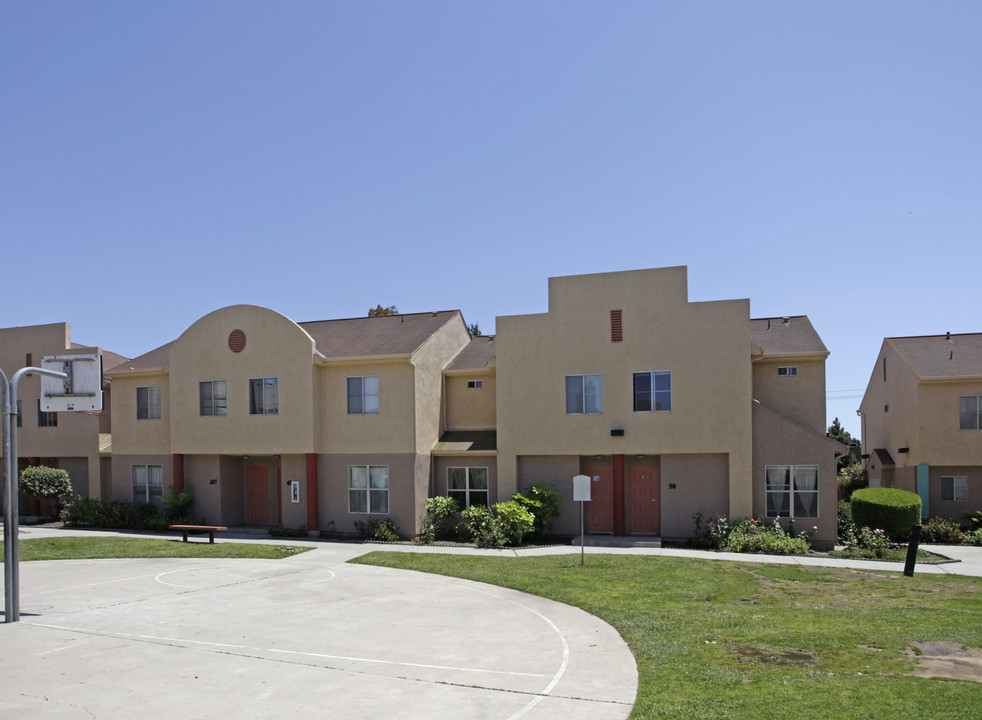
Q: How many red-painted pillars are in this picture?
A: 4